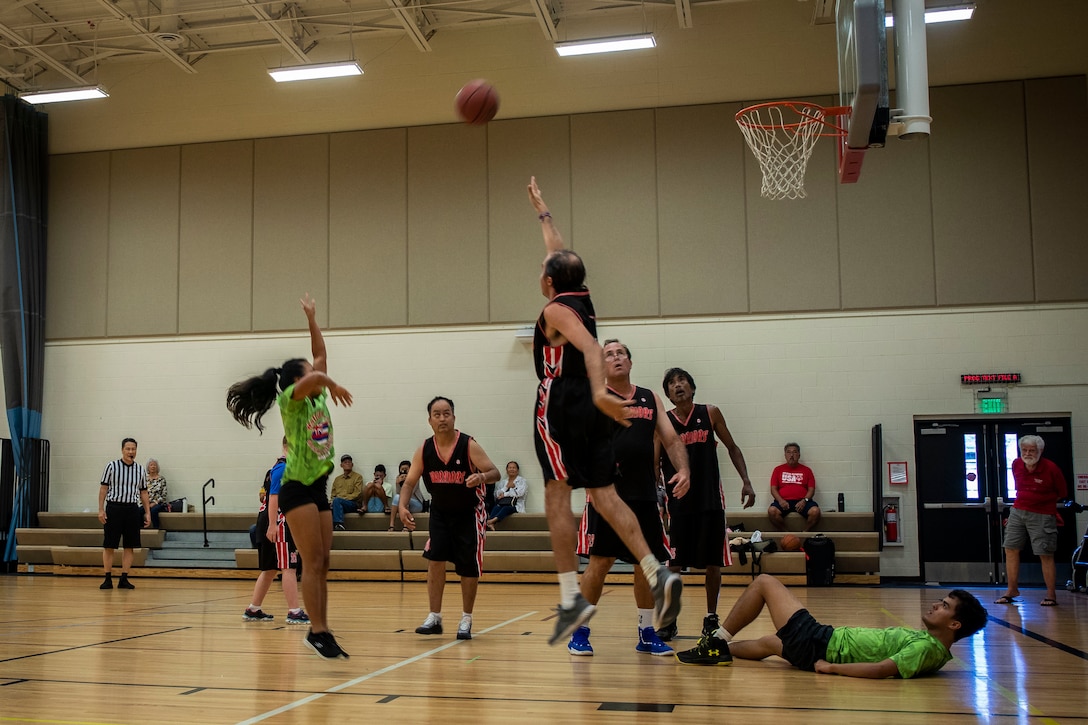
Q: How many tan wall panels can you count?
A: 13